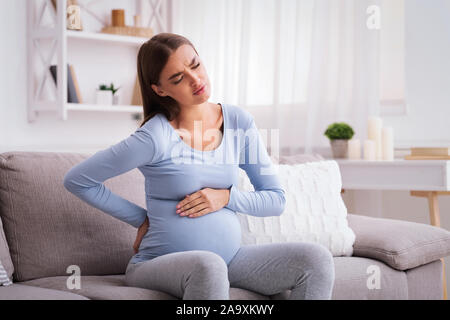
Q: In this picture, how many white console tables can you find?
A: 1